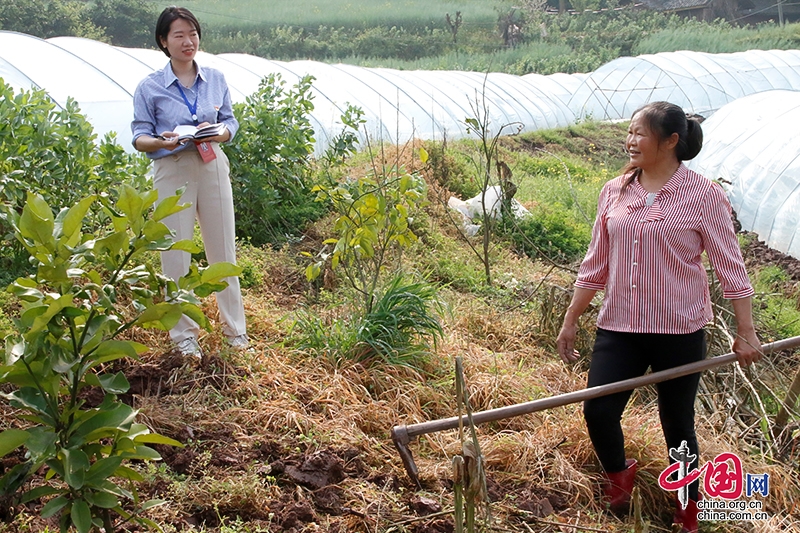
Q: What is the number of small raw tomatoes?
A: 0